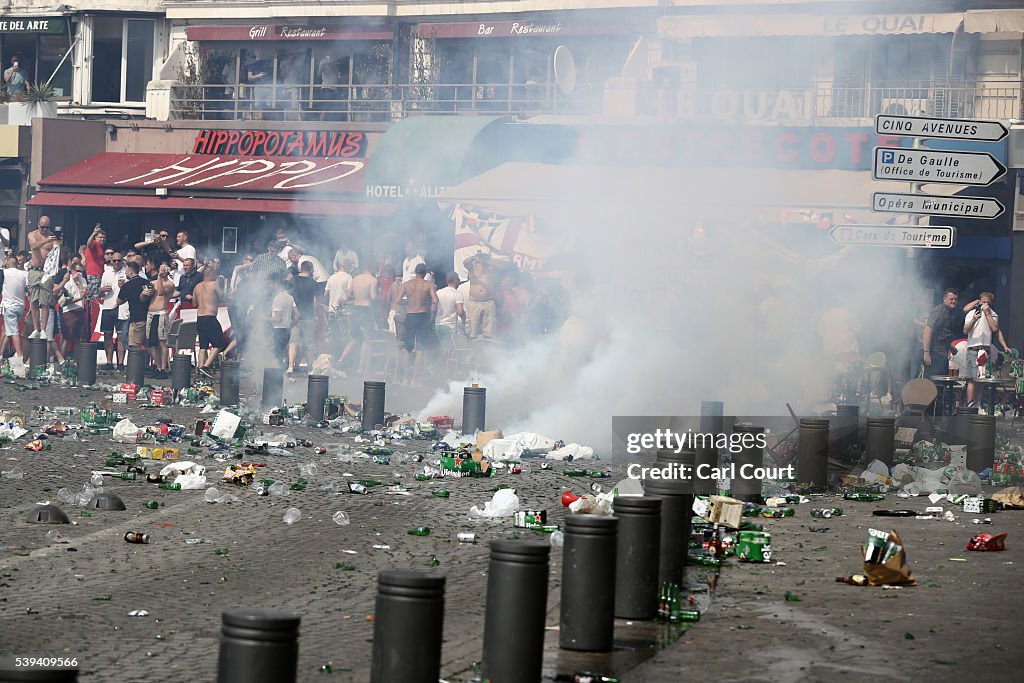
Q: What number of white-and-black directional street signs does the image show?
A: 4